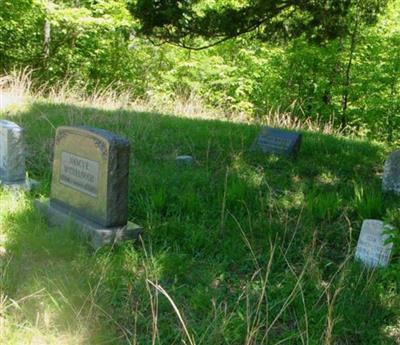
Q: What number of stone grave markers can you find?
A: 6